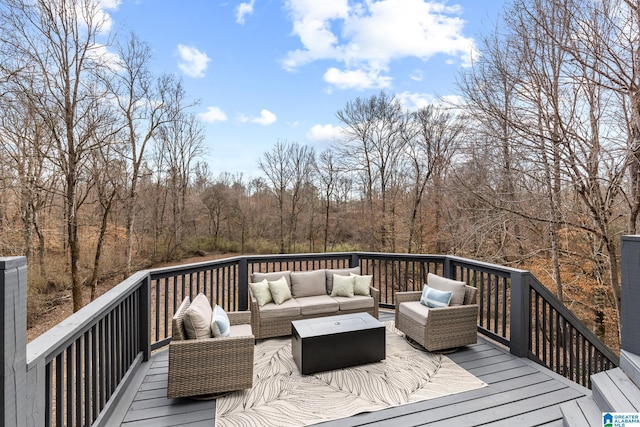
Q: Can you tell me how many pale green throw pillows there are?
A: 4